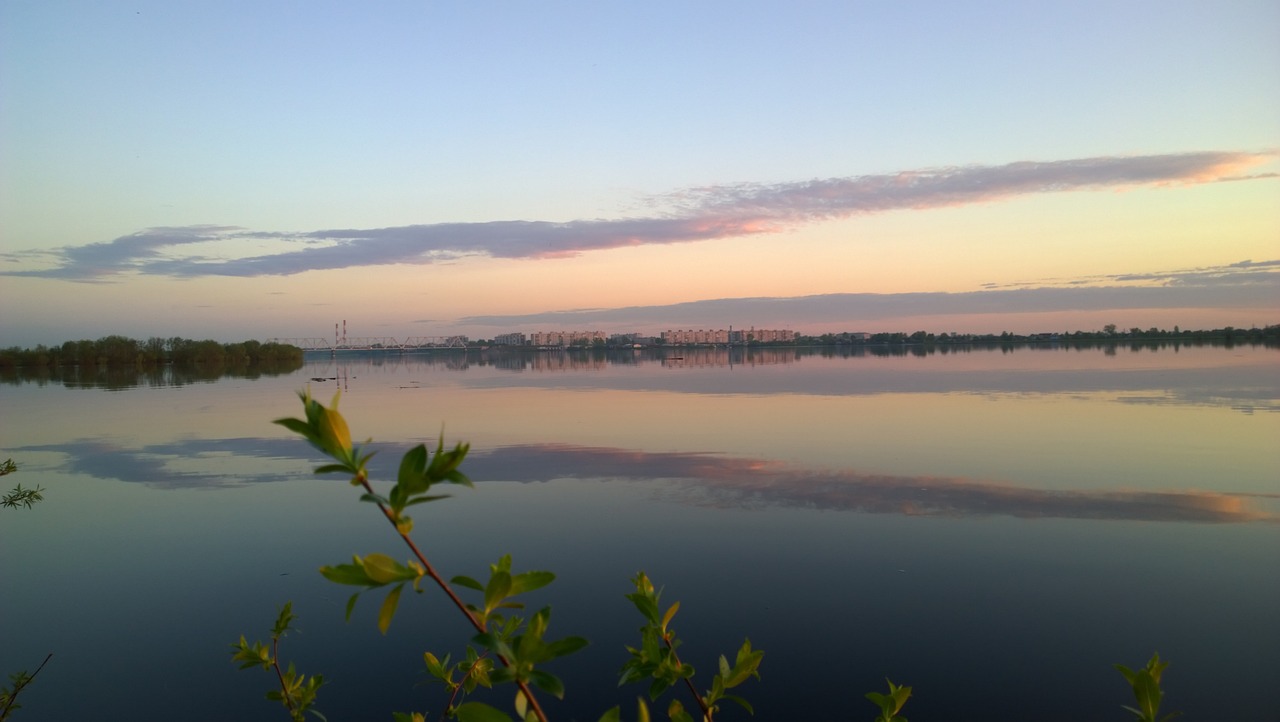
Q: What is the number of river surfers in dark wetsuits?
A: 0